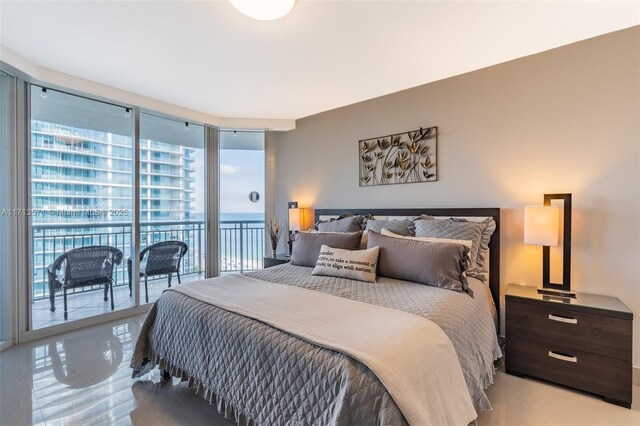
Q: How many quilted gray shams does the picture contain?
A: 3